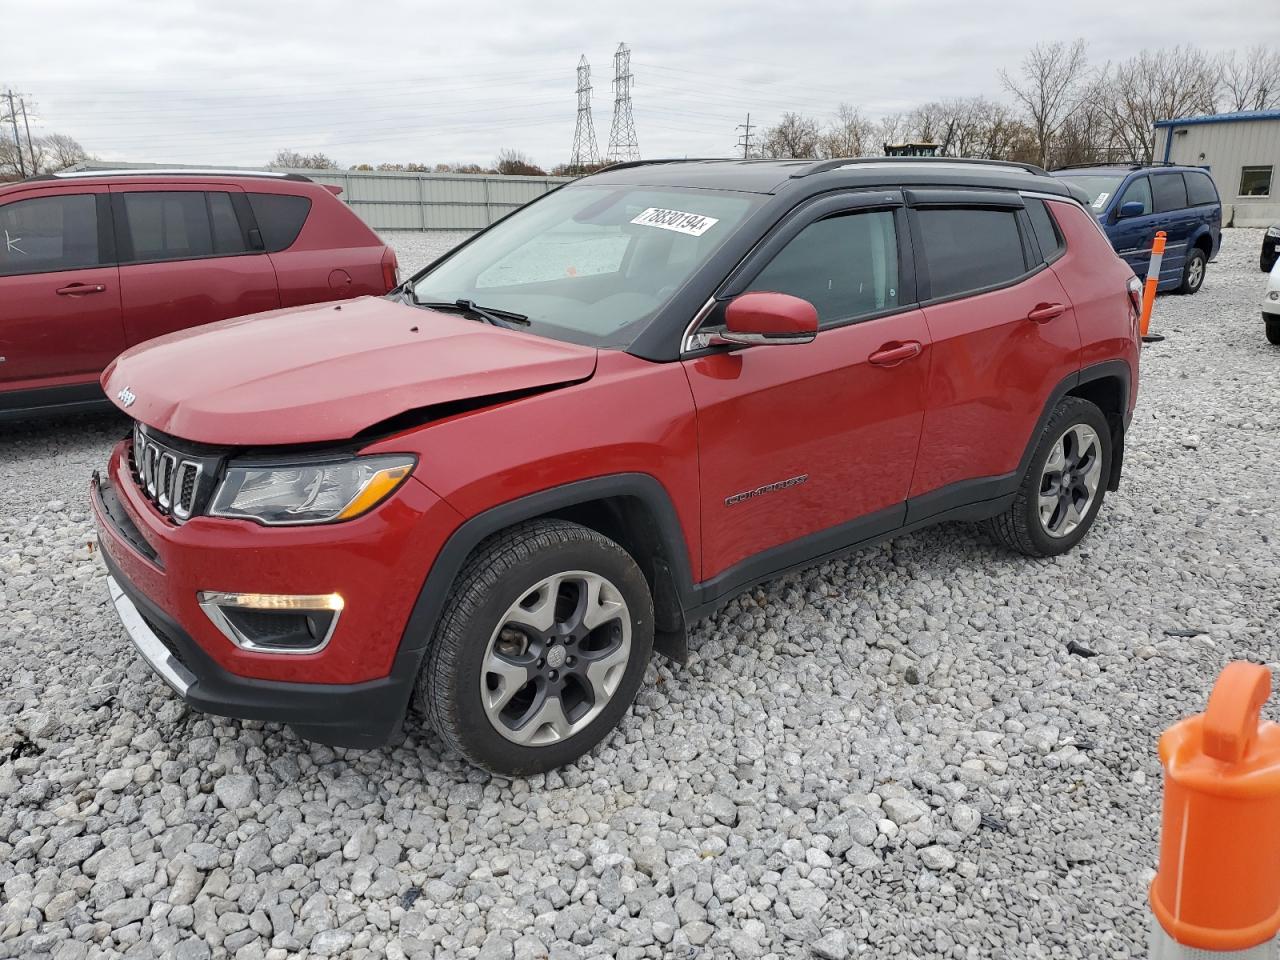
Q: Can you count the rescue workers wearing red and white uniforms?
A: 0